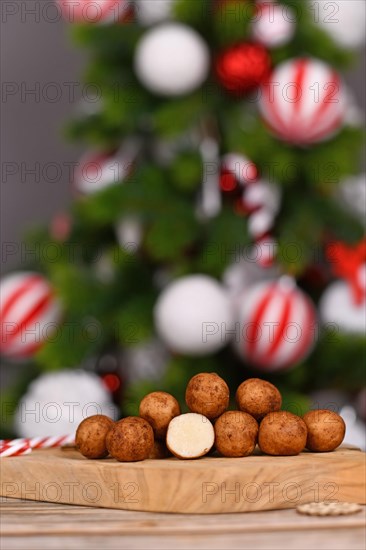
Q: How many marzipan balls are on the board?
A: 9